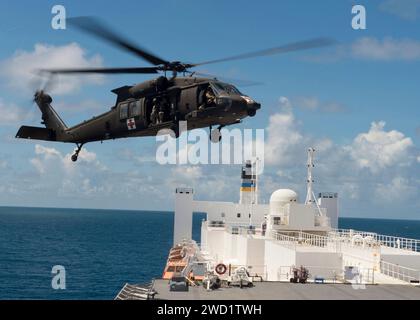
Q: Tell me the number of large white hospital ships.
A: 1